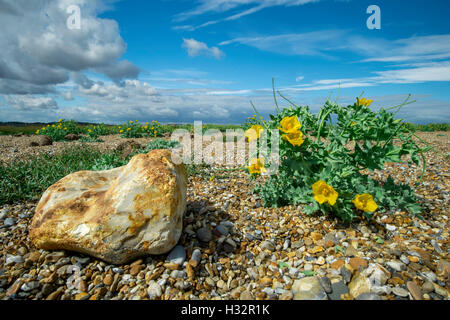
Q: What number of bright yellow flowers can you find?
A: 7